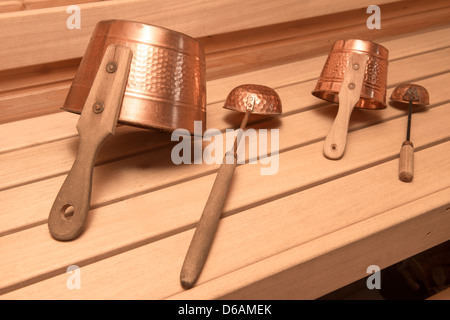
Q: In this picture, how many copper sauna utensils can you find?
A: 4